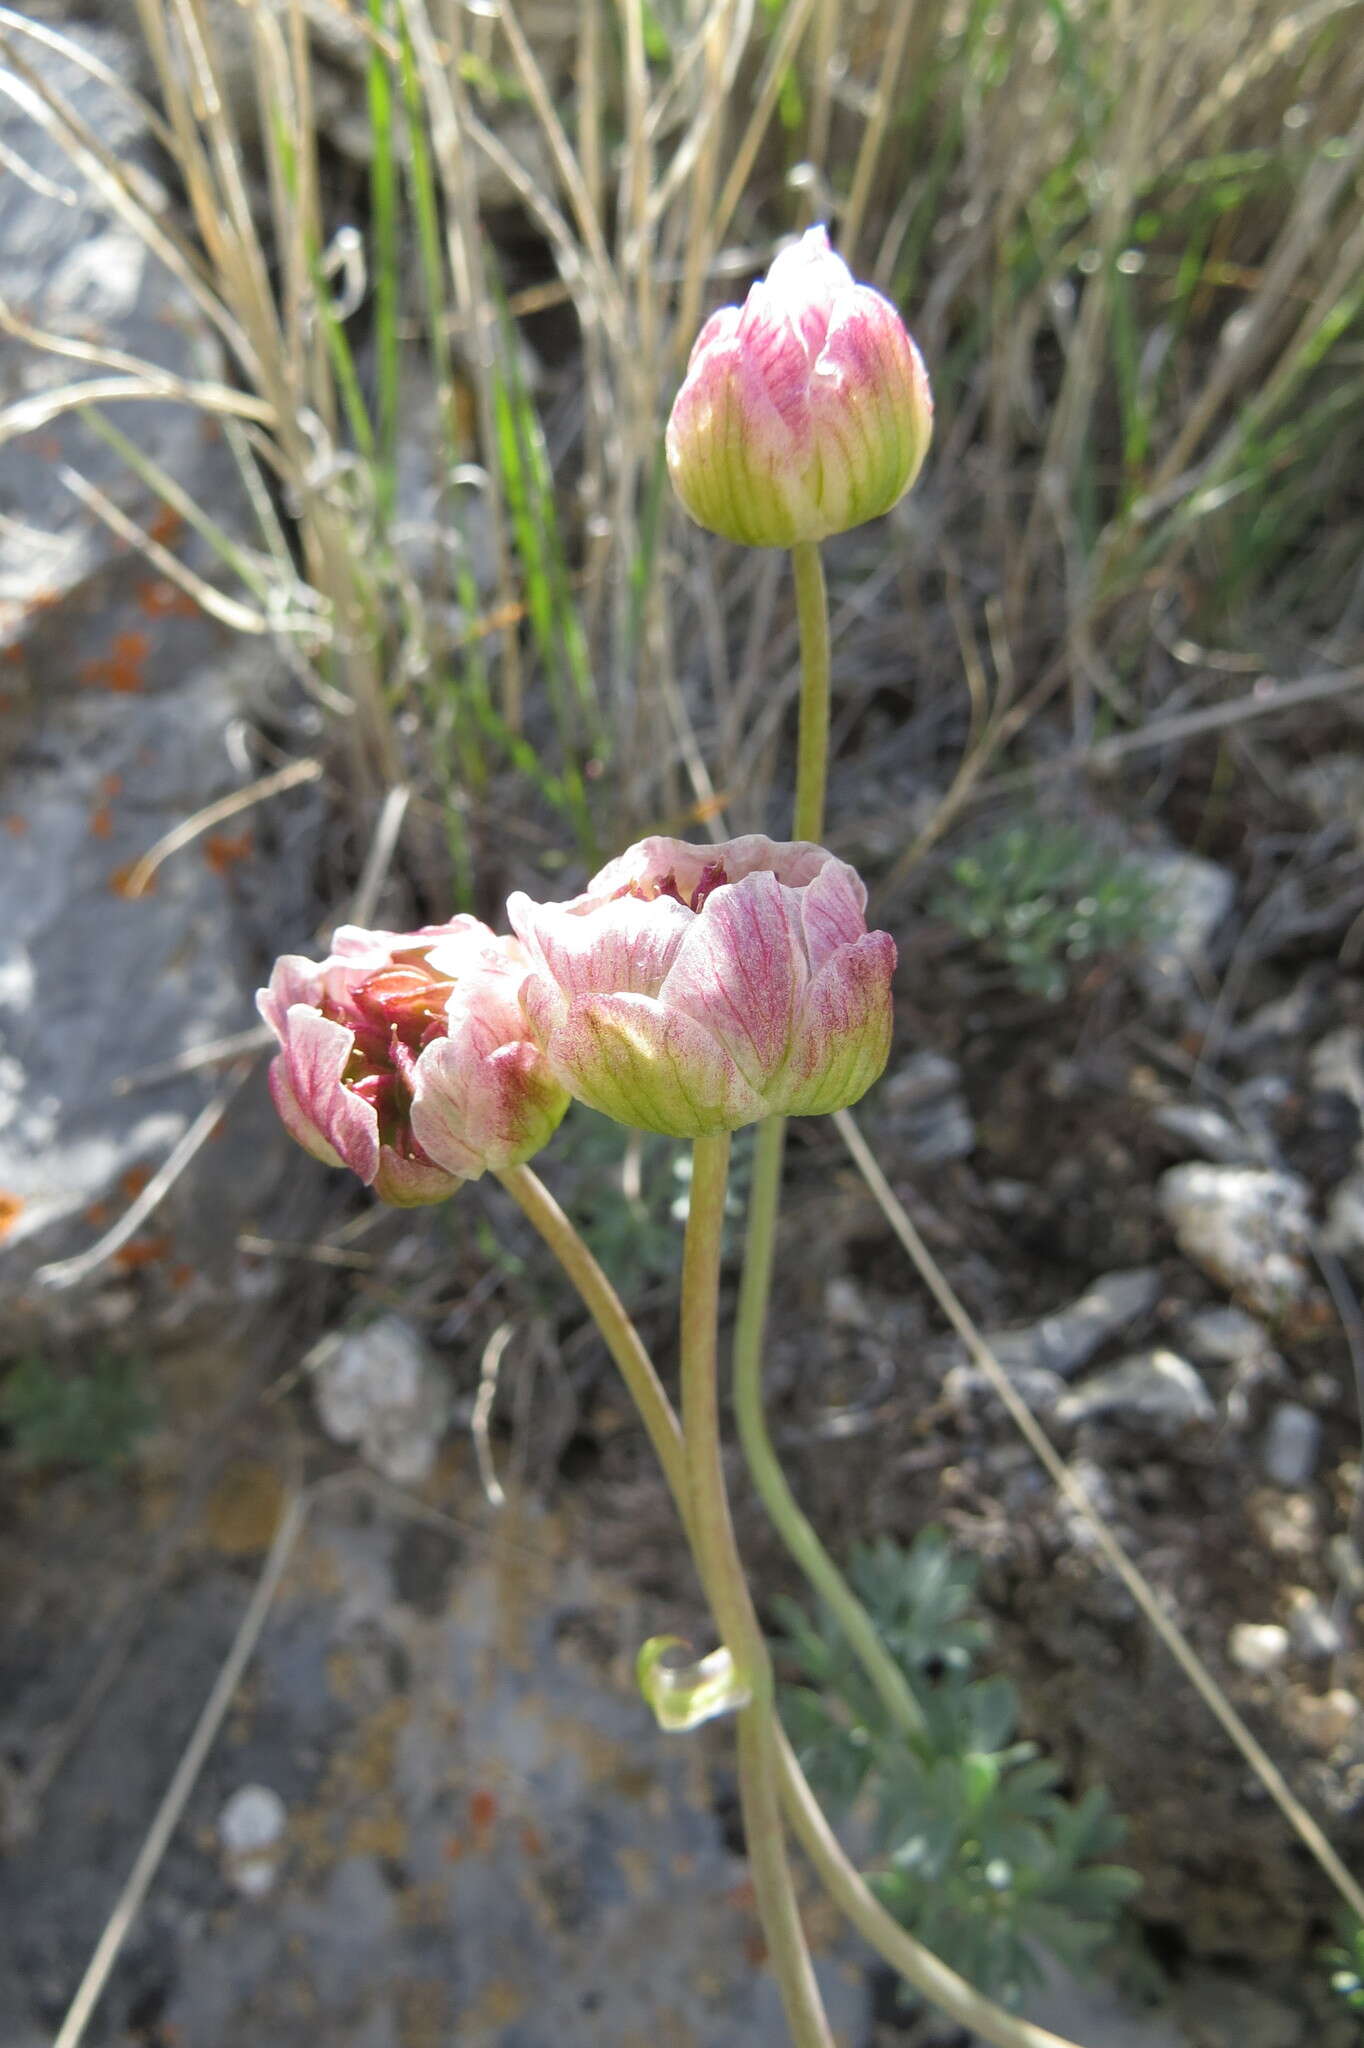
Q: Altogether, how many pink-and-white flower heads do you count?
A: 3